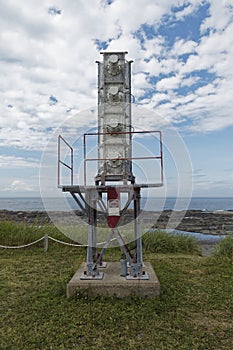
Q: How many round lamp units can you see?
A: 4